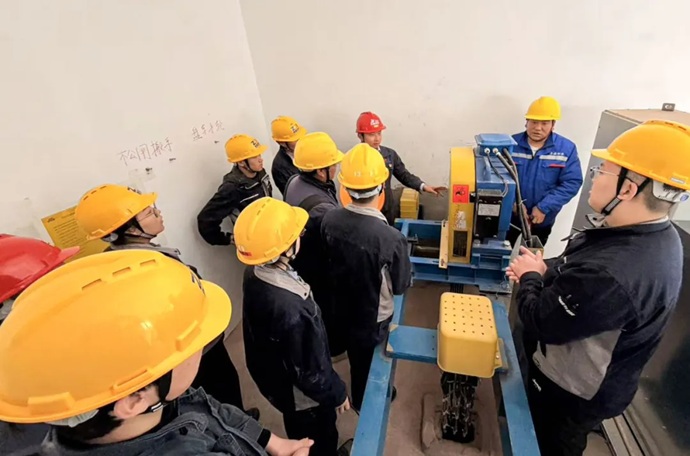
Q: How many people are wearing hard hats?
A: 12